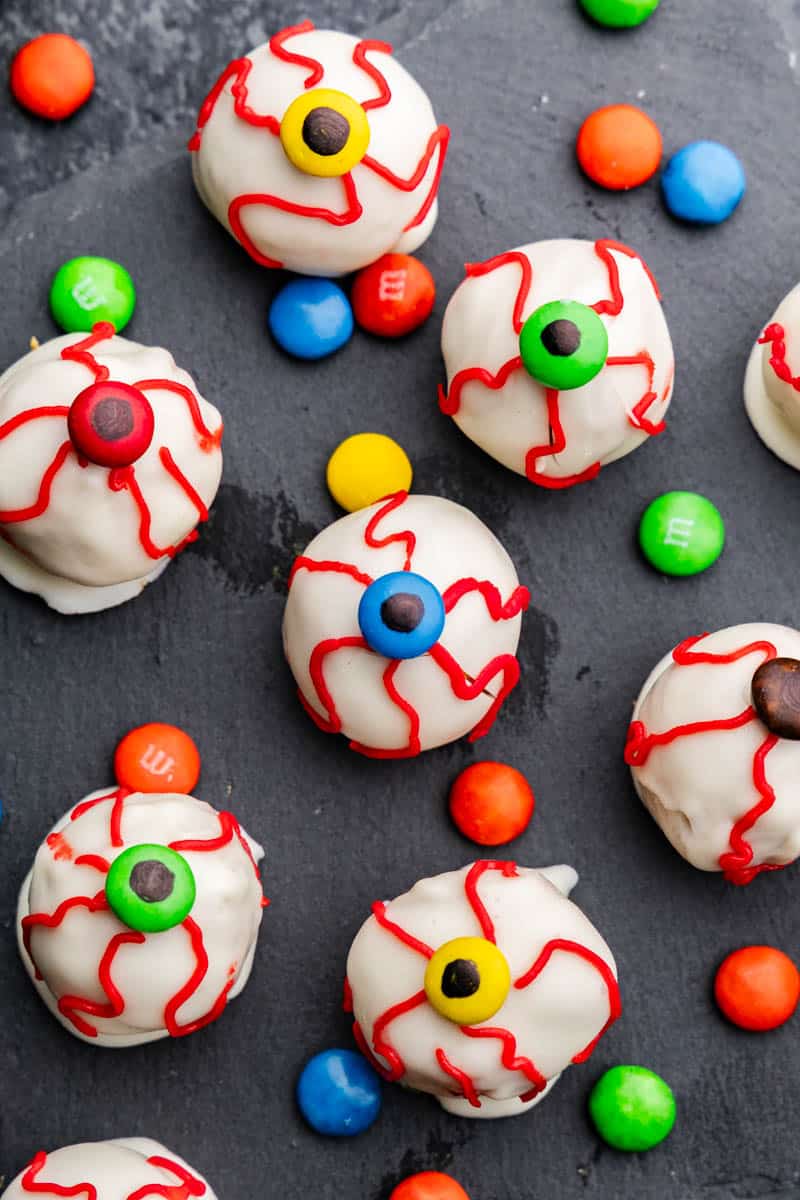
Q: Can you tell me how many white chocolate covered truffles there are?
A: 9